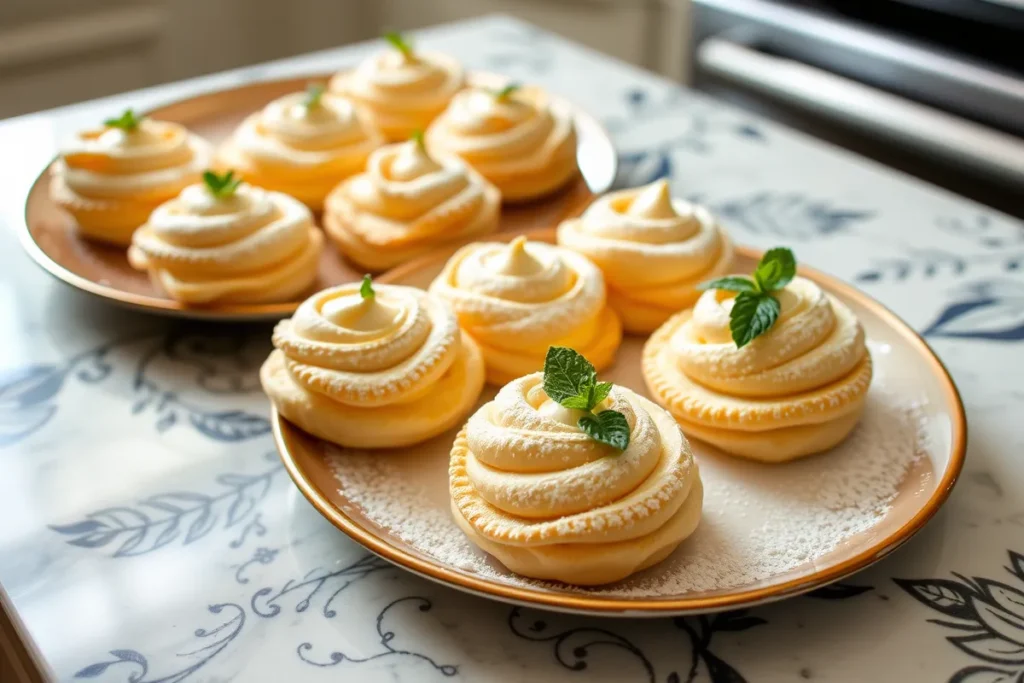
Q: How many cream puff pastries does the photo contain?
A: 11